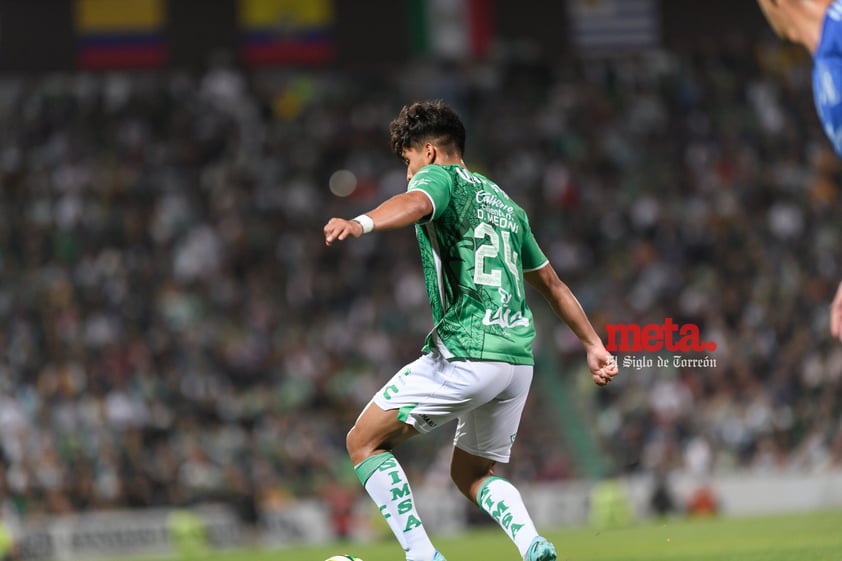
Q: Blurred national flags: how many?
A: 4